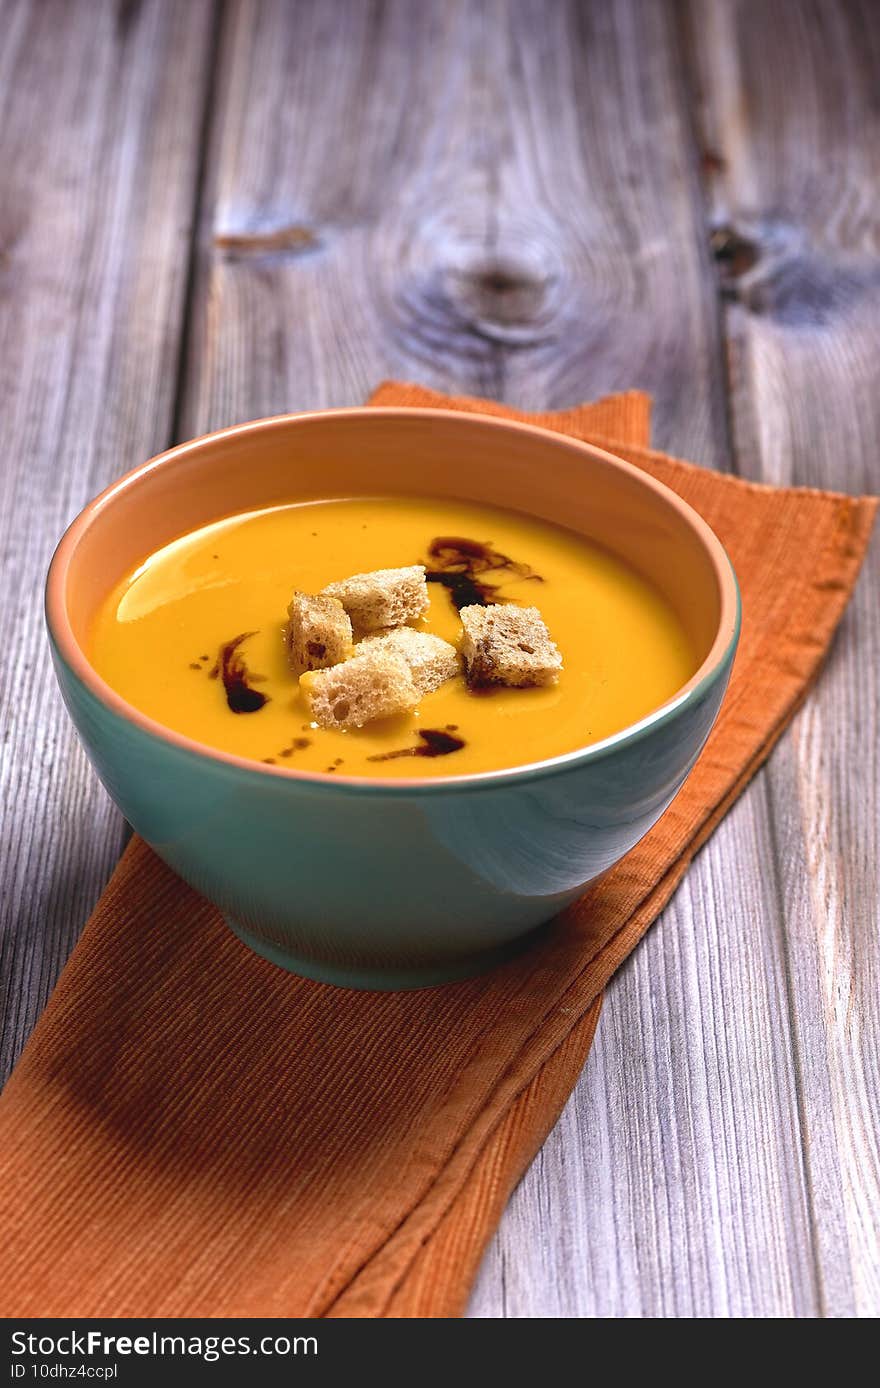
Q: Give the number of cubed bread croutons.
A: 5